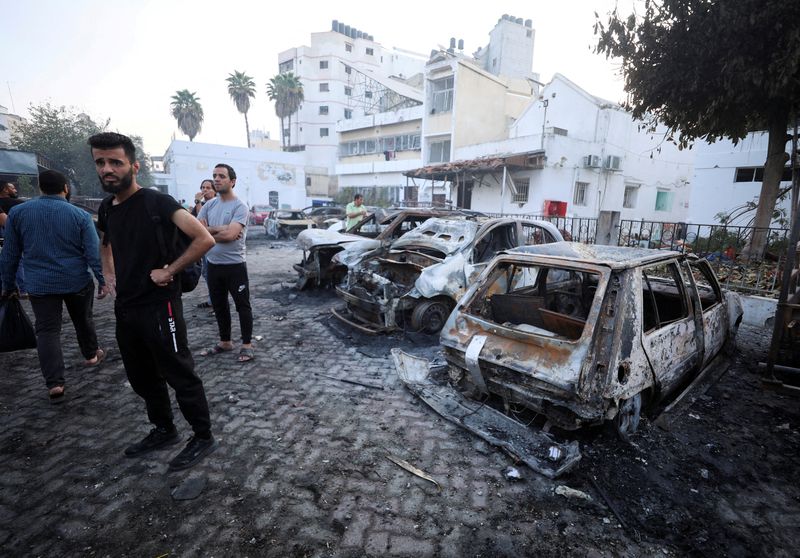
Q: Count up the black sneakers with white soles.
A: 0